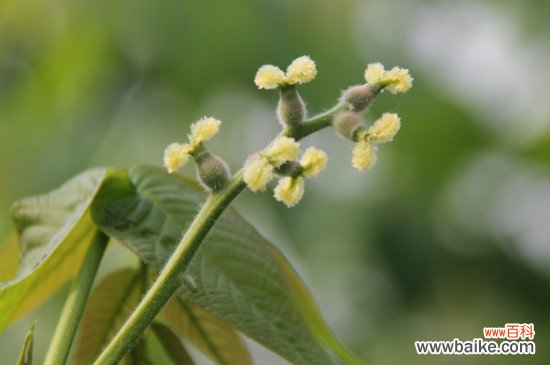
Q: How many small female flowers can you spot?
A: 6